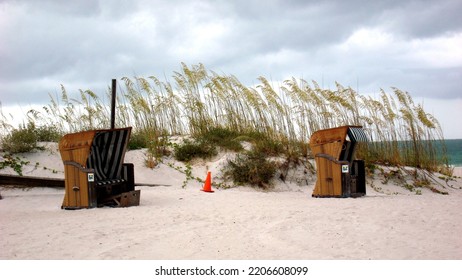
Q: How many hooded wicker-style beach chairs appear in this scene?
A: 2